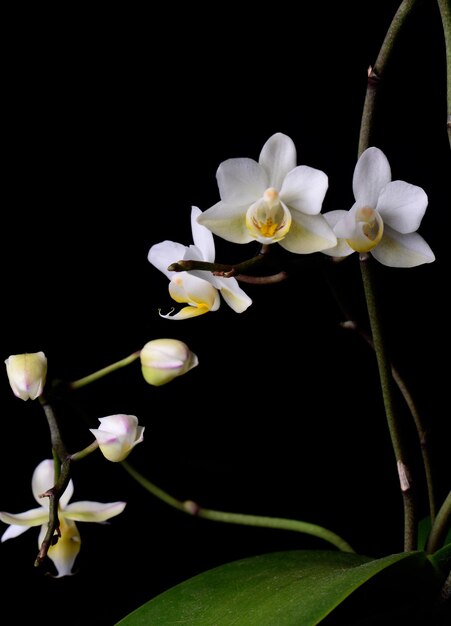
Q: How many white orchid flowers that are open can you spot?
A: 4